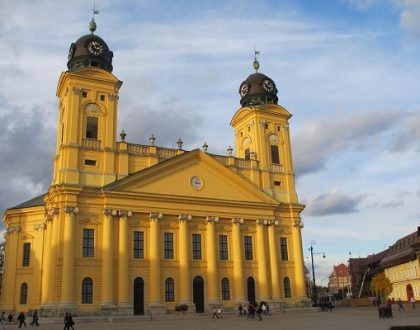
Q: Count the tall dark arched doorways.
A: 3